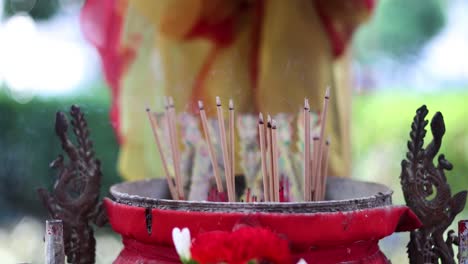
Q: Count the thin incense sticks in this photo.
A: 13